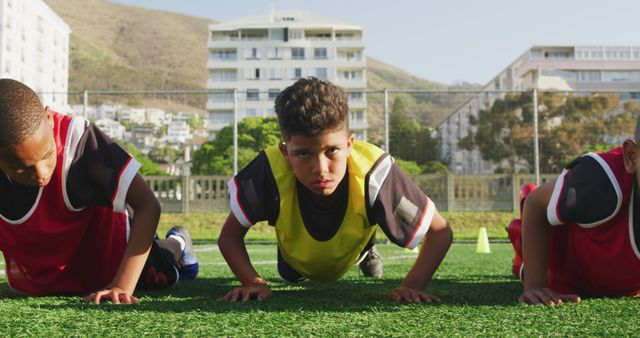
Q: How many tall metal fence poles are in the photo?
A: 4